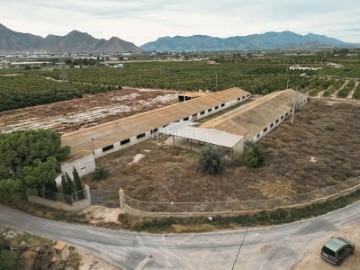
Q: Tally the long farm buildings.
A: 2